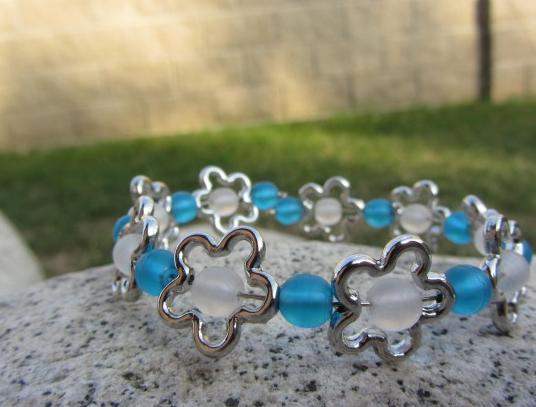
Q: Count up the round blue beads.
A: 10